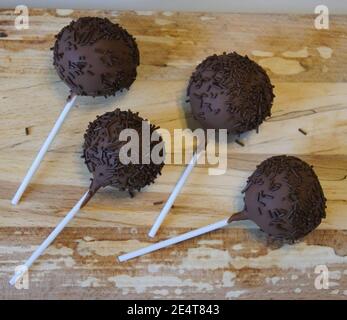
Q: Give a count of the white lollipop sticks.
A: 4